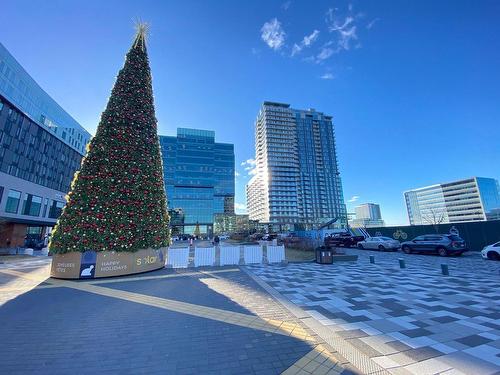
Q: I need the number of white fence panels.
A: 5